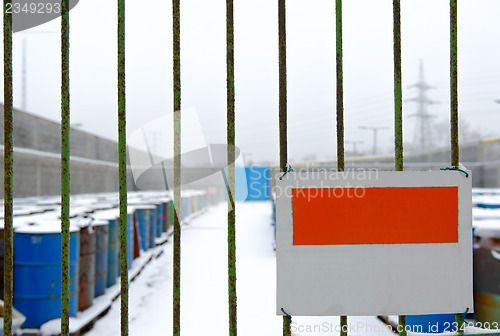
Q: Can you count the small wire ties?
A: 4